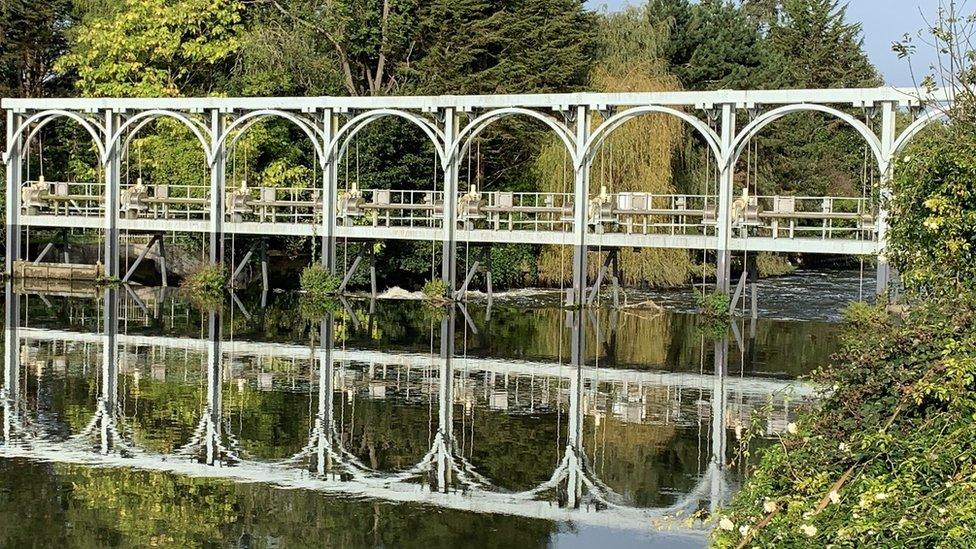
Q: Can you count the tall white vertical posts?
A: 8